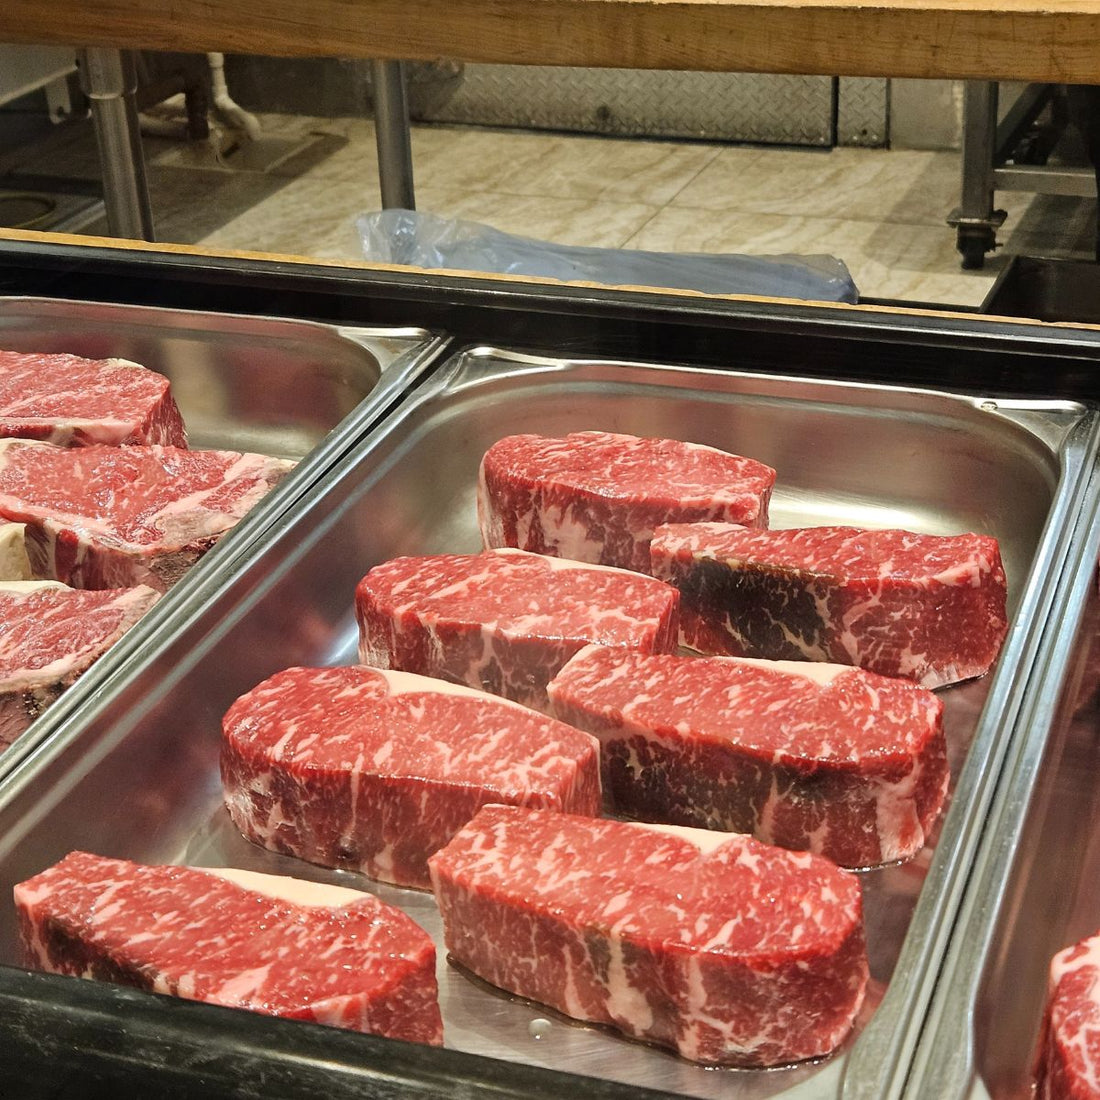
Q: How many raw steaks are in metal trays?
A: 11